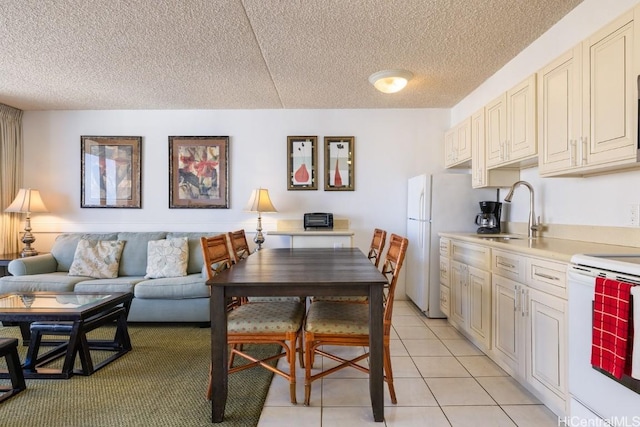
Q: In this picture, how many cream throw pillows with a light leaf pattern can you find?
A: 2